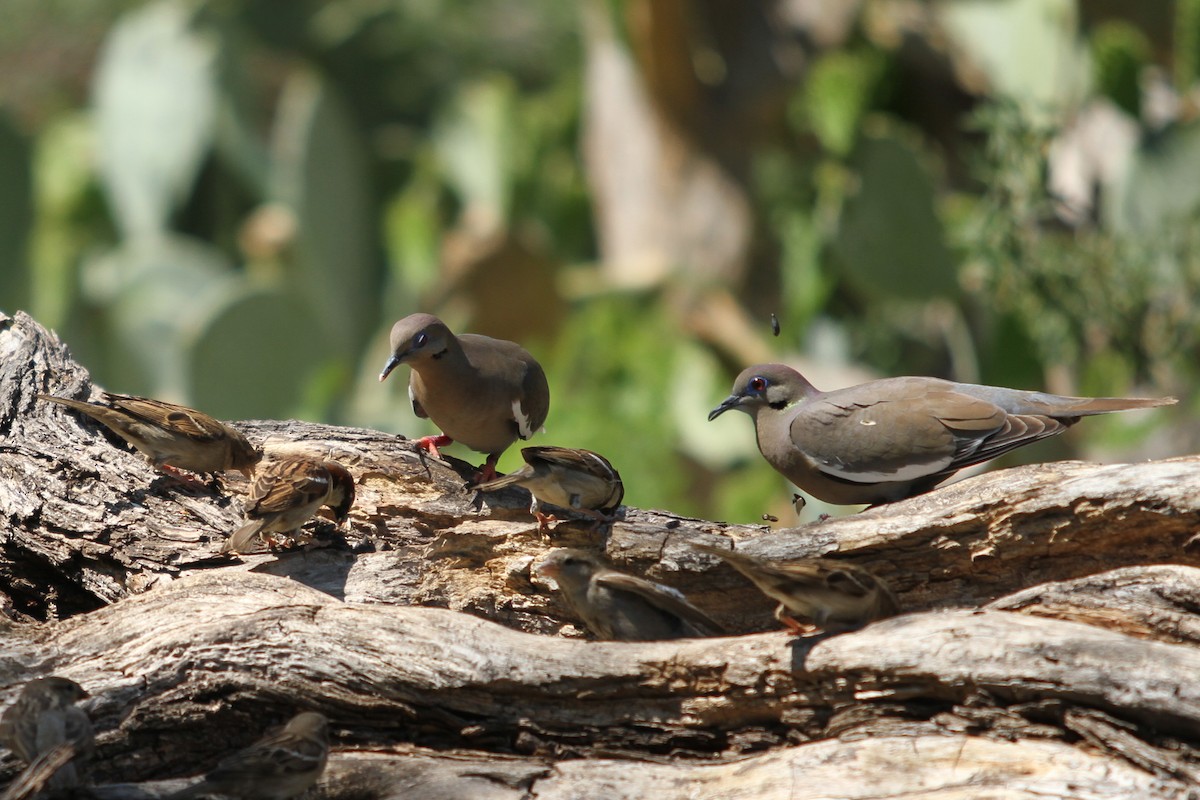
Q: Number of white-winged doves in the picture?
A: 2